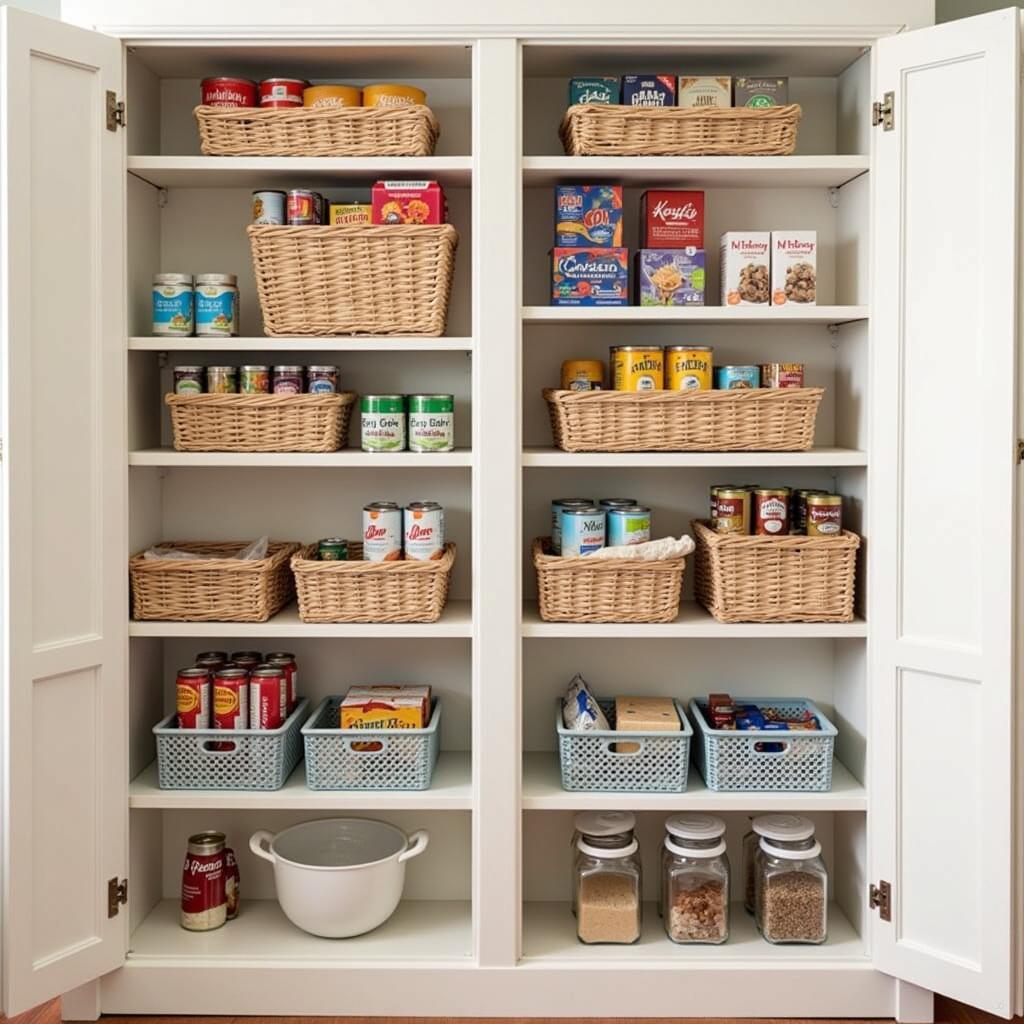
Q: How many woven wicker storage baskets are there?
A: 9